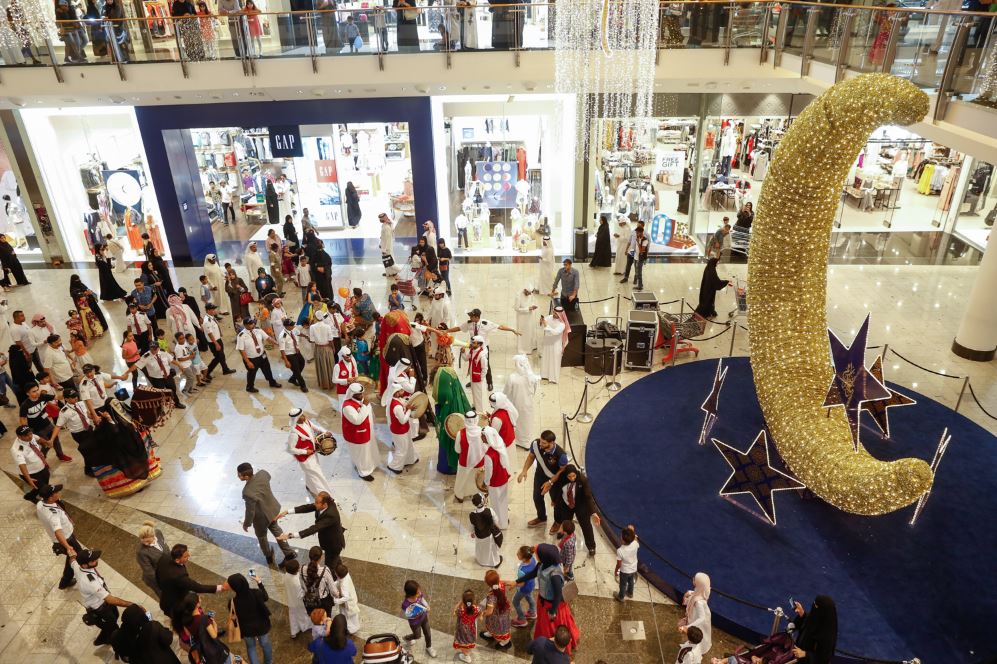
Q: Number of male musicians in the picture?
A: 9